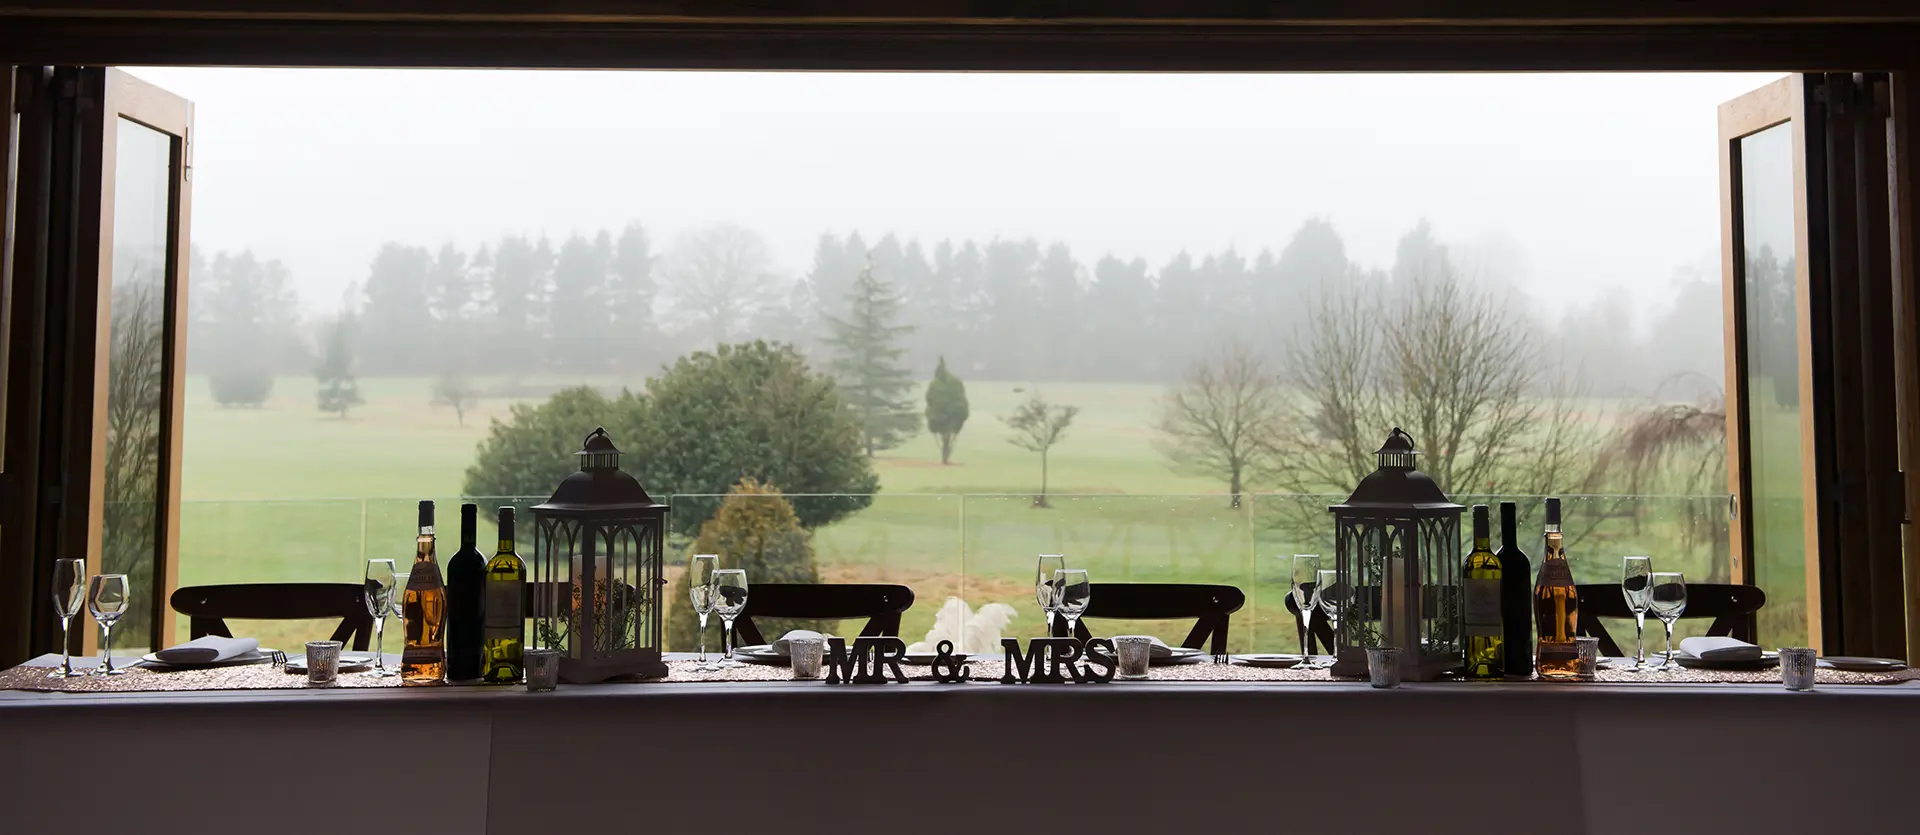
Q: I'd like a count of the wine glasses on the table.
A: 12